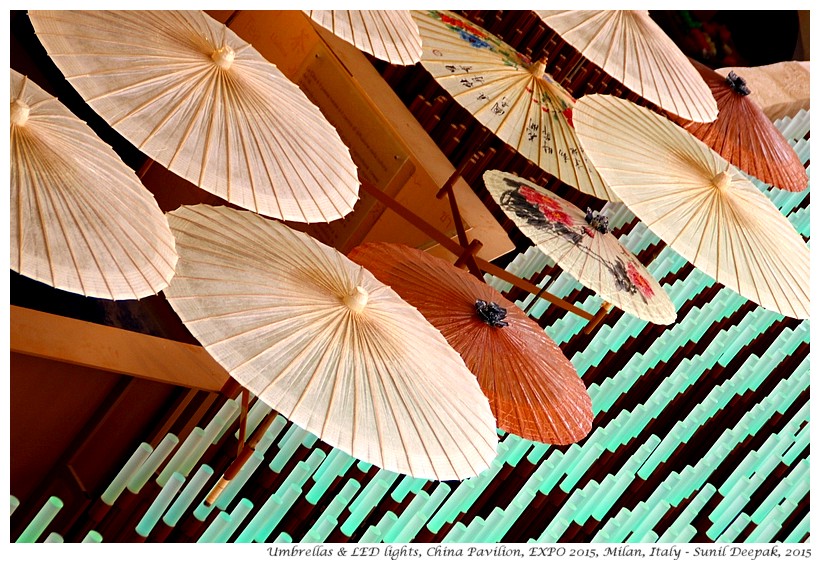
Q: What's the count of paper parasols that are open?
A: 10